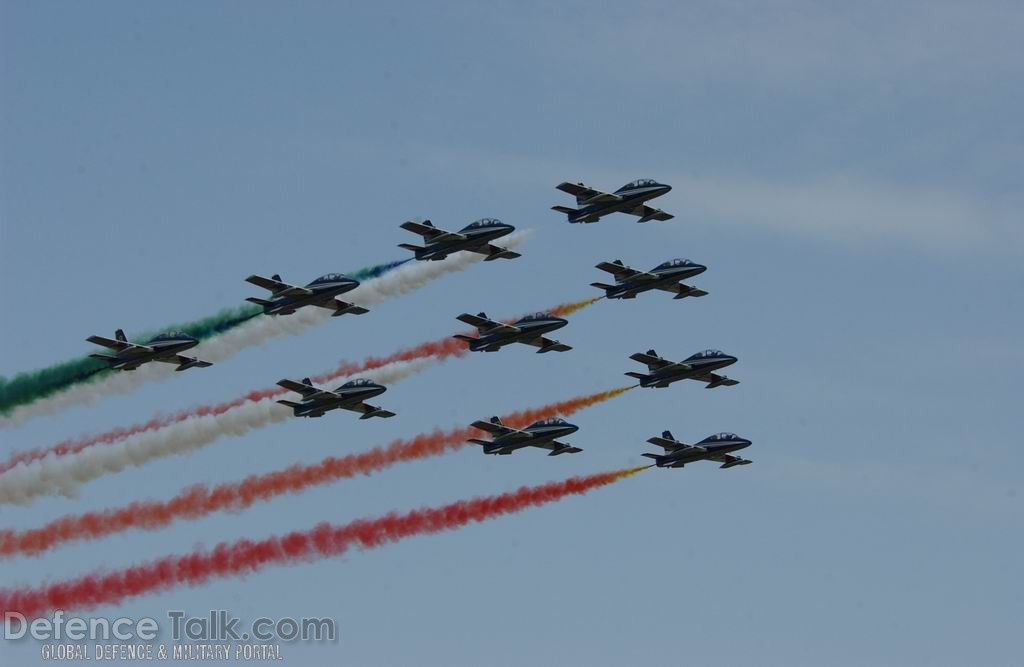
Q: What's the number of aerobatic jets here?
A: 10